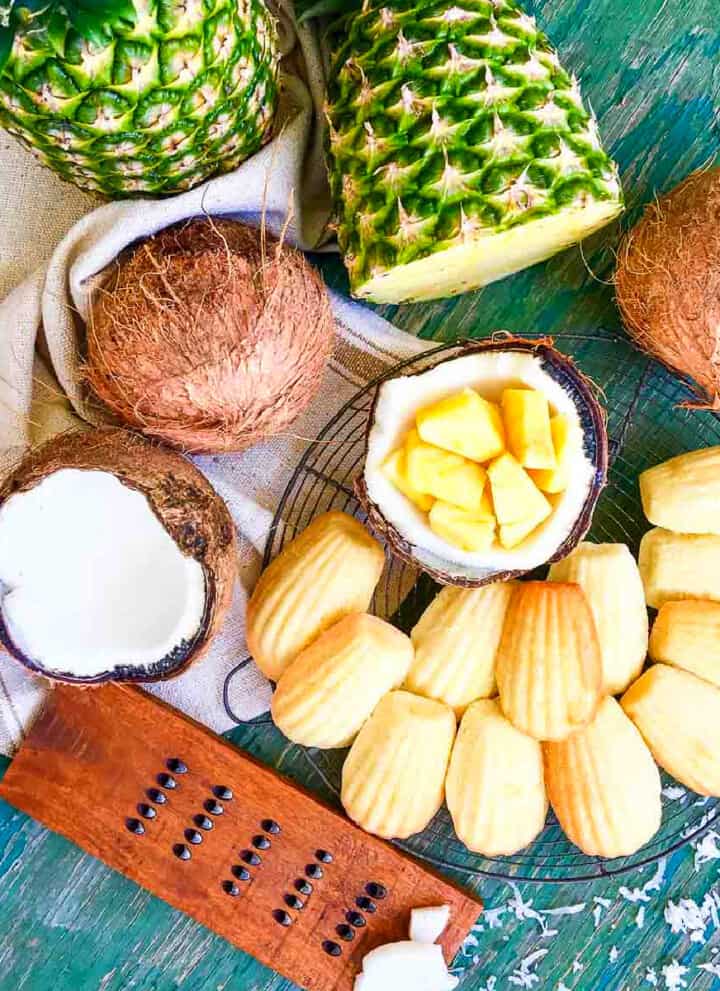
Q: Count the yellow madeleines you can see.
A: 12